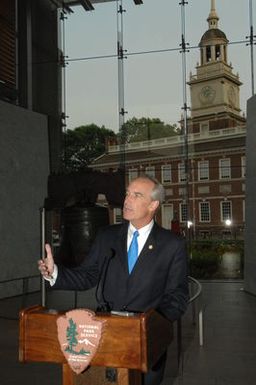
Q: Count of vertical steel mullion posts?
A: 4